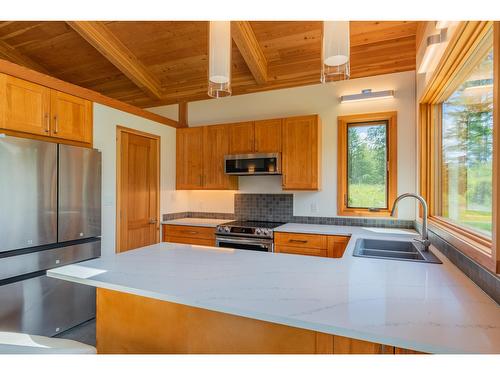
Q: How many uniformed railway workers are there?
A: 0